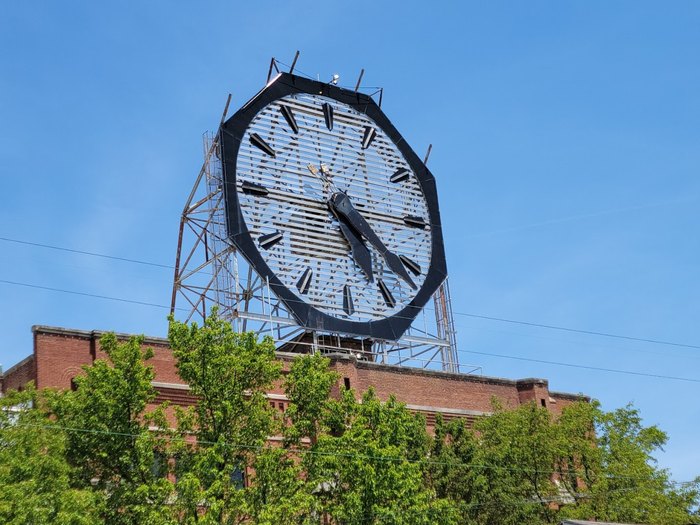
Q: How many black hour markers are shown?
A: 12